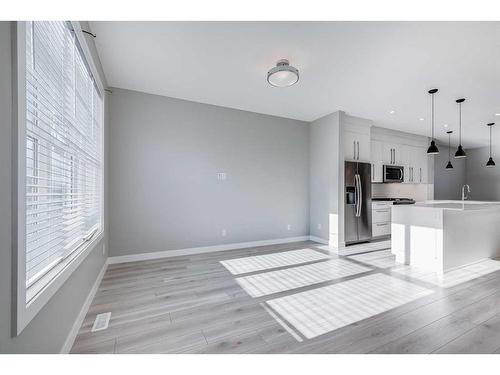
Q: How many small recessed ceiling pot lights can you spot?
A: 4